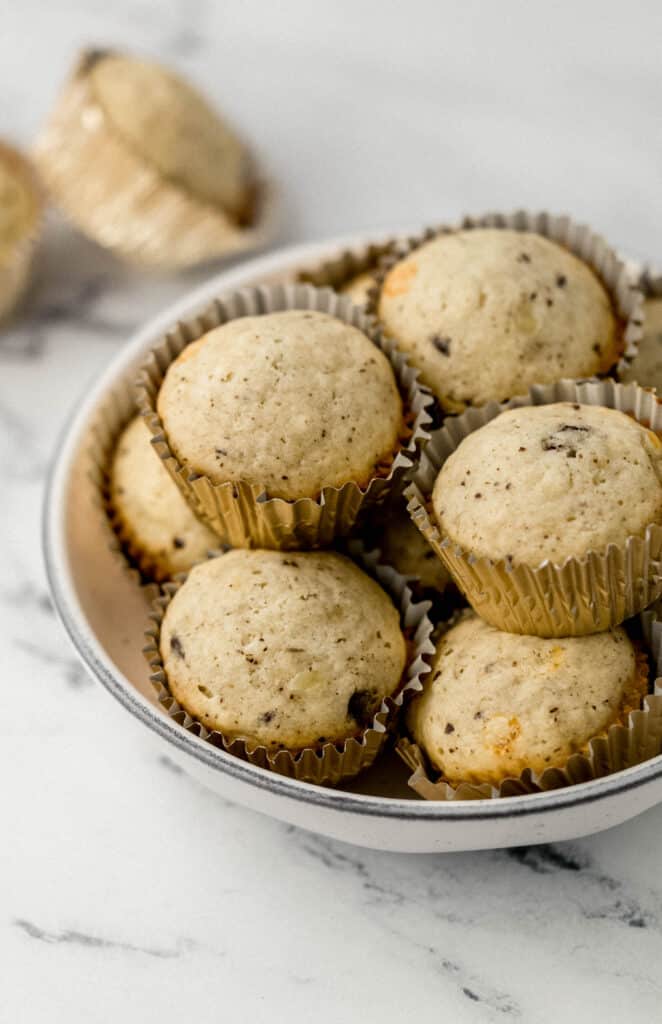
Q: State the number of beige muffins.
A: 11